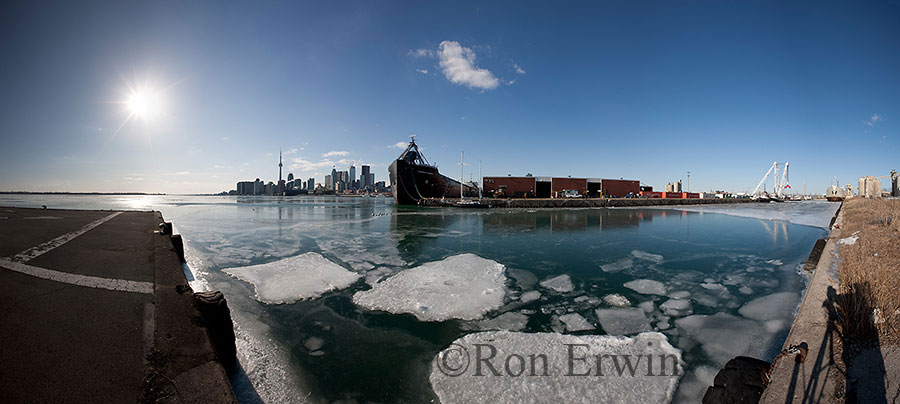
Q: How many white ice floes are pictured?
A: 3